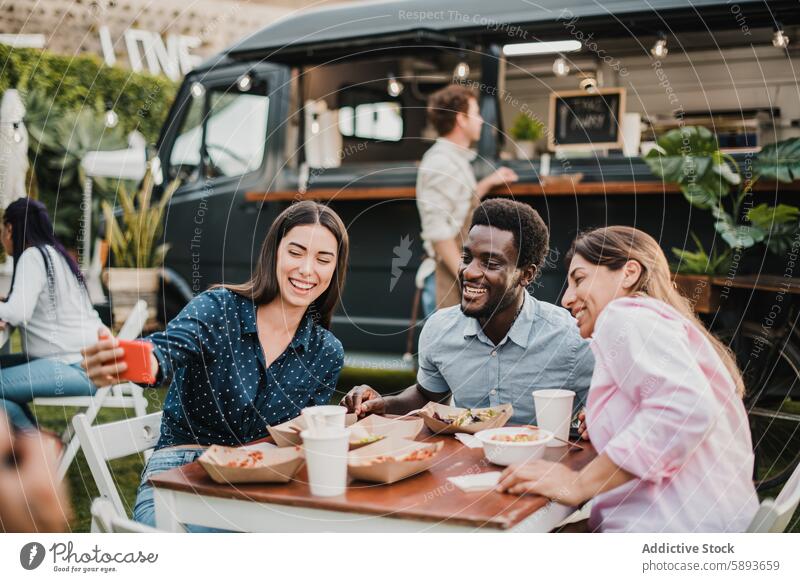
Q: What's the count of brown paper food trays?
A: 5